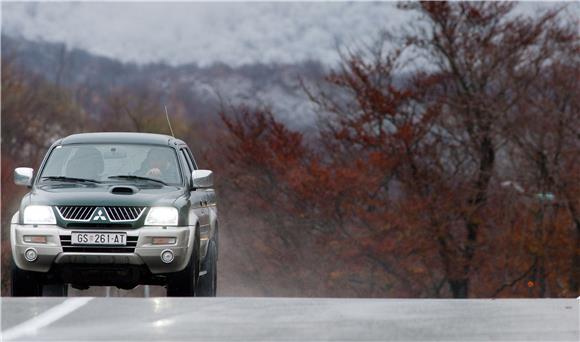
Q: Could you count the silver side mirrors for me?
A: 2